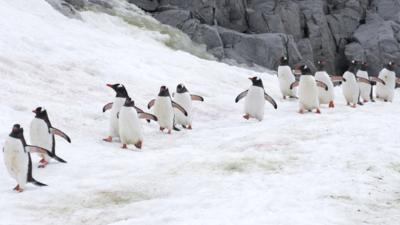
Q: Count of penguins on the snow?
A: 13